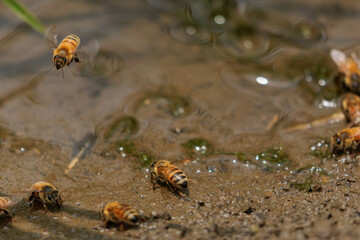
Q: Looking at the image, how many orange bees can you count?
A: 8